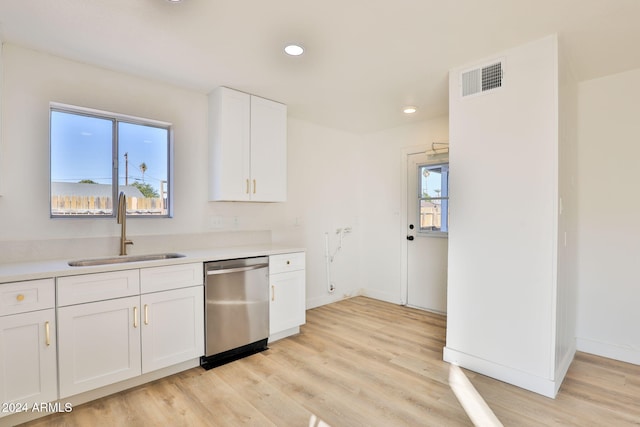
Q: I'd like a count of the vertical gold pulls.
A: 6